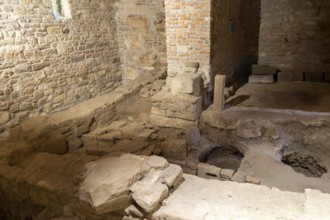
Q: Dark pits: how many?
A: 2